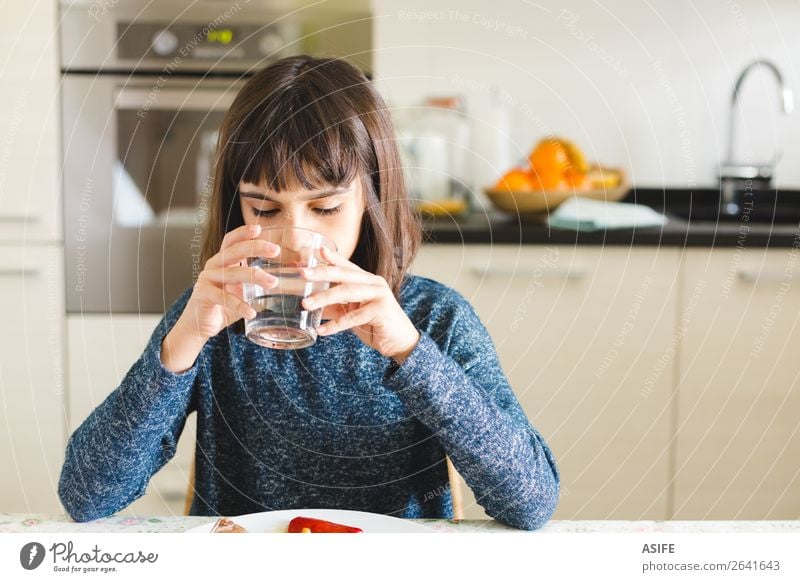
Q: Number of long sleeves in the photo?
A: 2